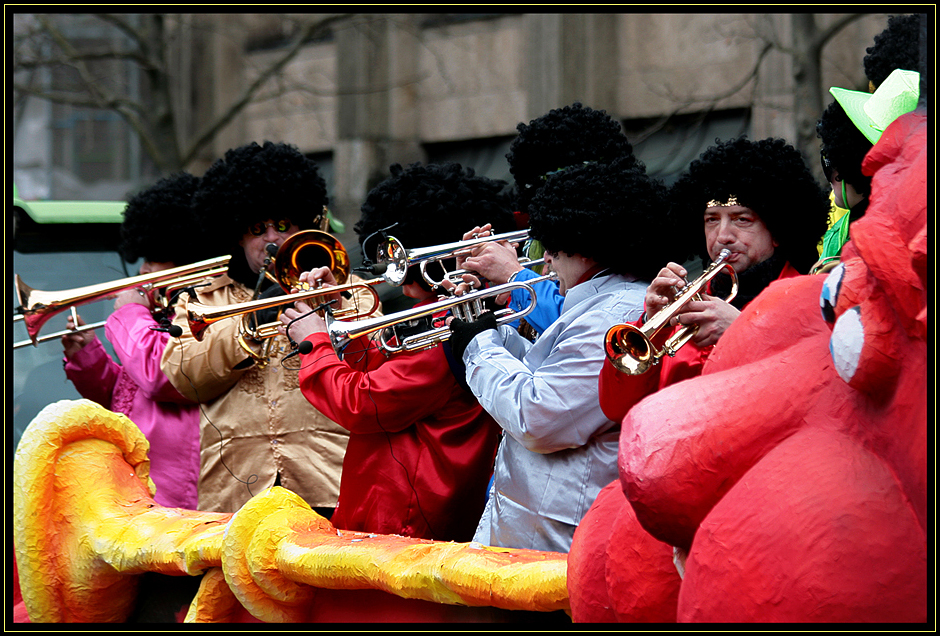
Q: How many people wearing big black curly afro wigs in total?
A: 8